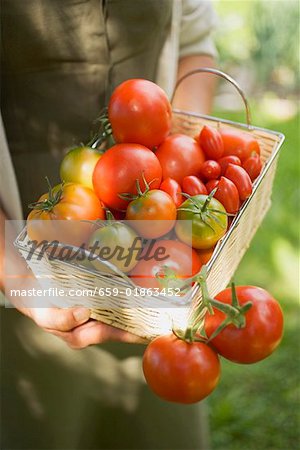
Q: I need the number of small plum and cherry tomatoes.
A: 9